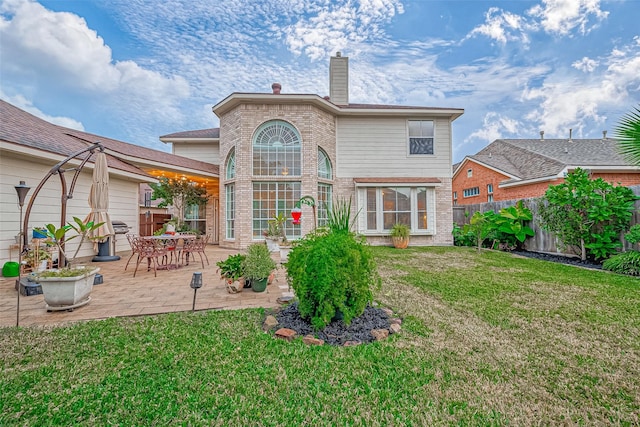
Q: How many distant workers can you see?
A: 0